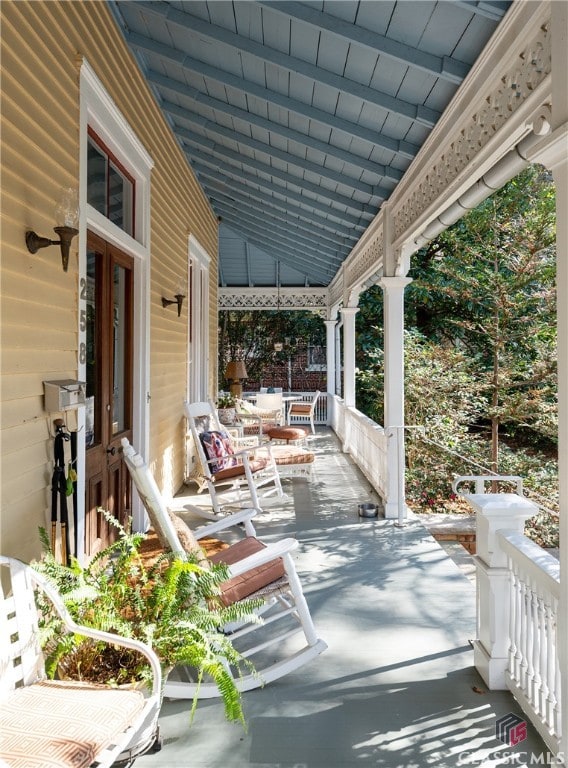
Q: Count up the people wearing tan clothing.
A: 0